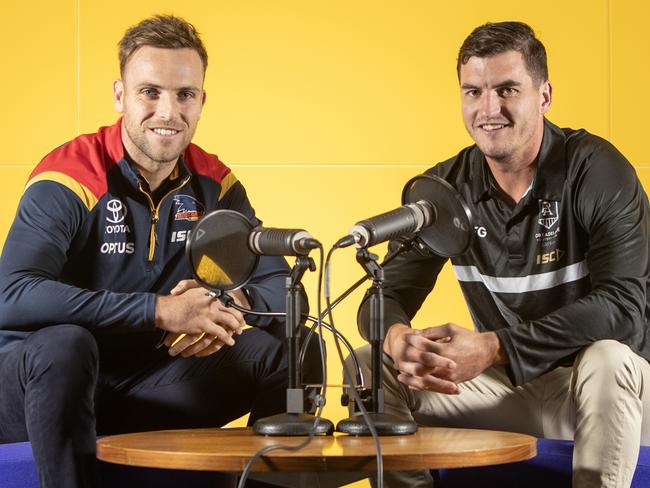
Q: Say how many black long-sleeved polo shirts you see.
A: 1